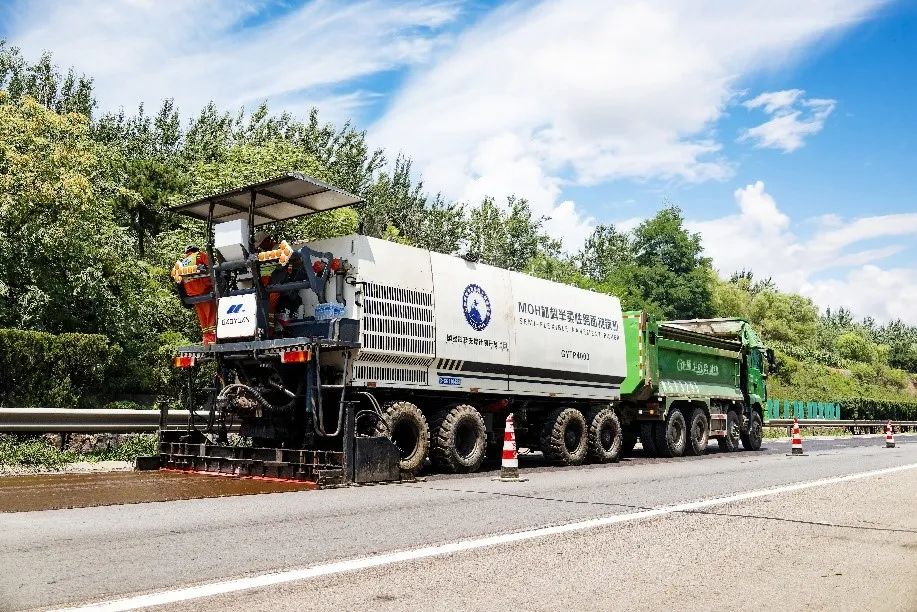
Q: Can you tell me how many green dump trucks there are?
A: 1